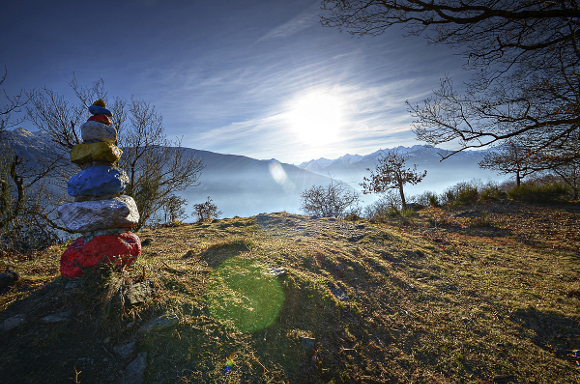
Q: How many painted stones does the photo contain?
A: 8